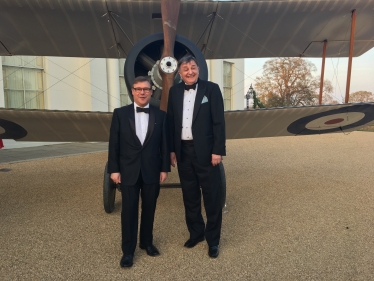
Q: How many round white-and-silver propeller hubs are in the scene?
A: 1